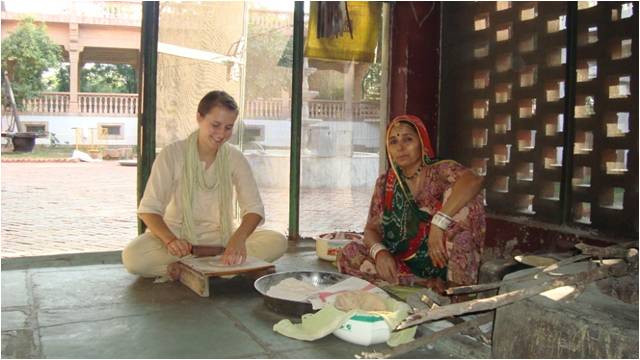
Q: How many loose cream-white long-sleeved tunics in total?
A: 1